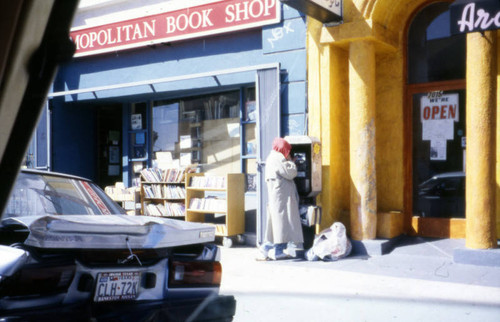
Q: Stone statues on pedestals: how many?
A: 0